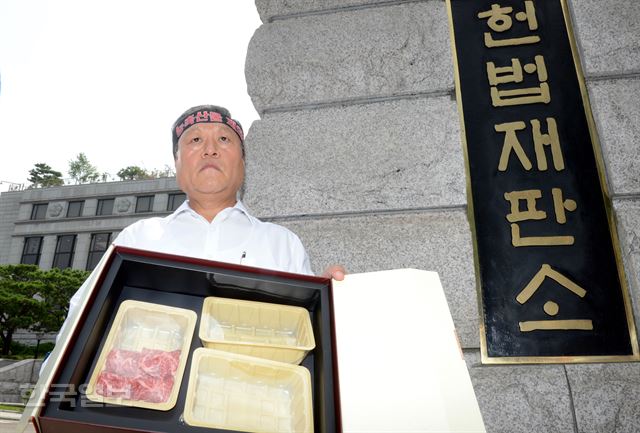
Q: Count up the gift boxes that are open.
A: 1